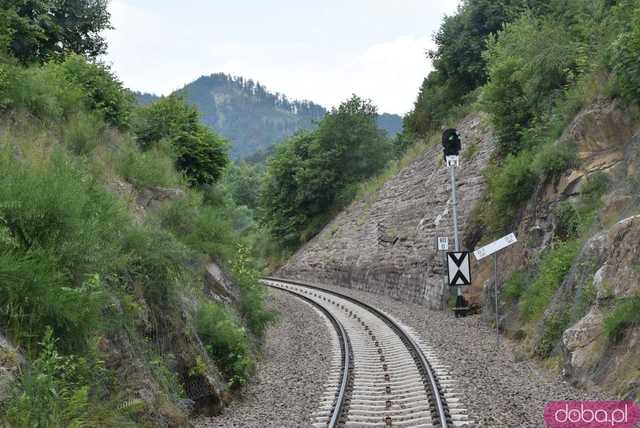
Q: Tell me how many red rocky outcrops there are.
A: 0